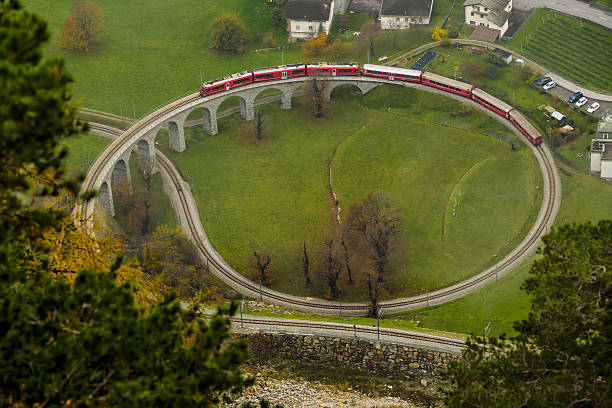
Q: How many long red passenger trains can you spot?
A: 1